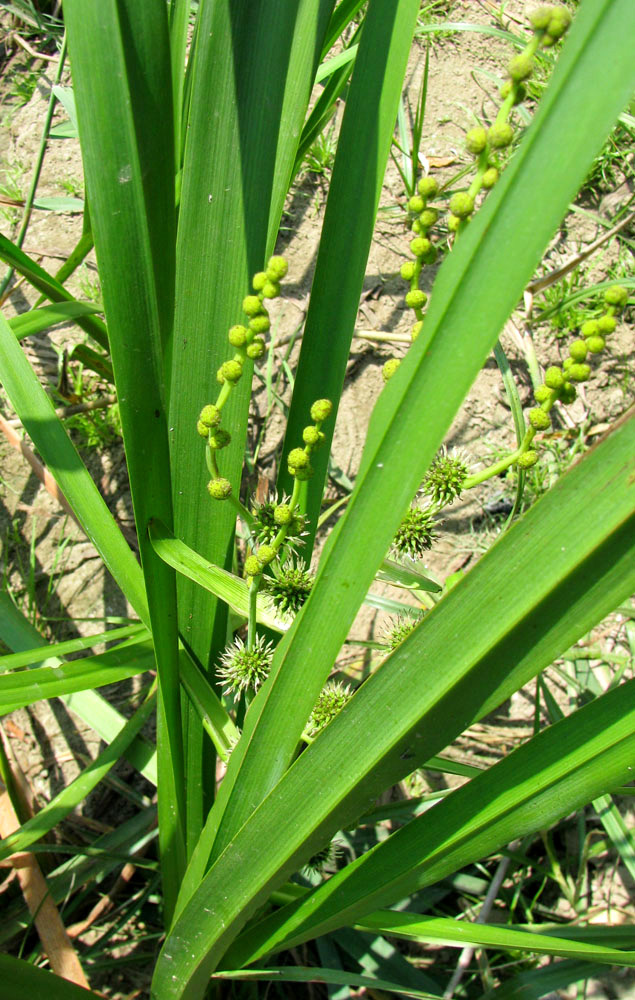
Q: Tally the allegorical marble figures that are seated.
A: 0